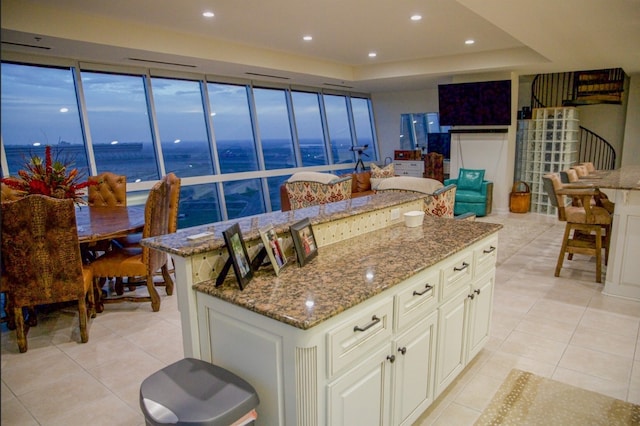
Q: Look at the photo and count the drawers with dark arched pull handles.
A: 4